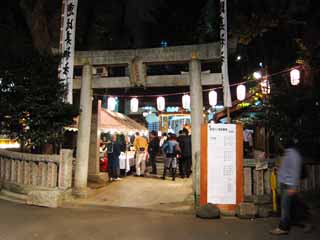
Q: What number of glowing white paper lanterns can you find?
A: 8